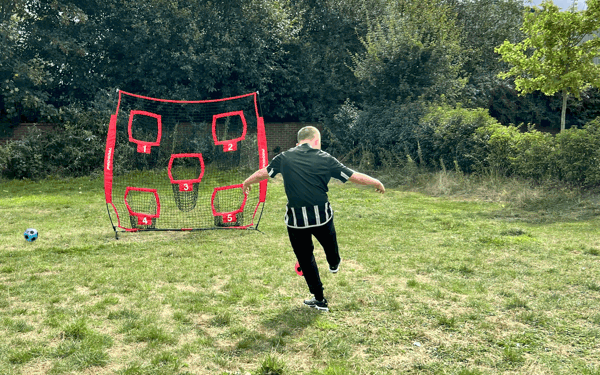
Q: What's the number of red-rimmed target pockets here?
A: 5